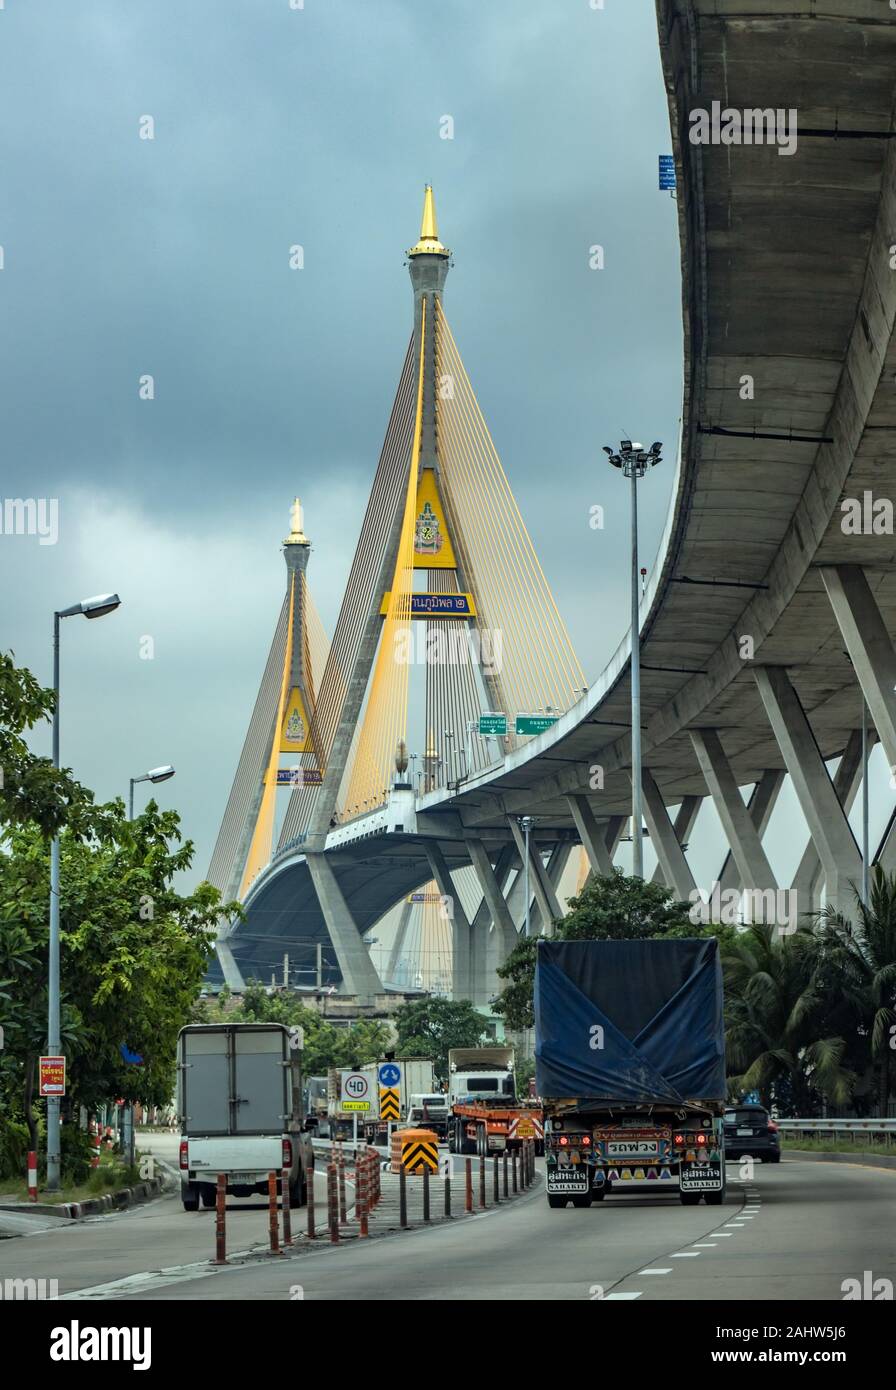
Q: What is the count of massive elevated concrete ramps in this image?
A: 1